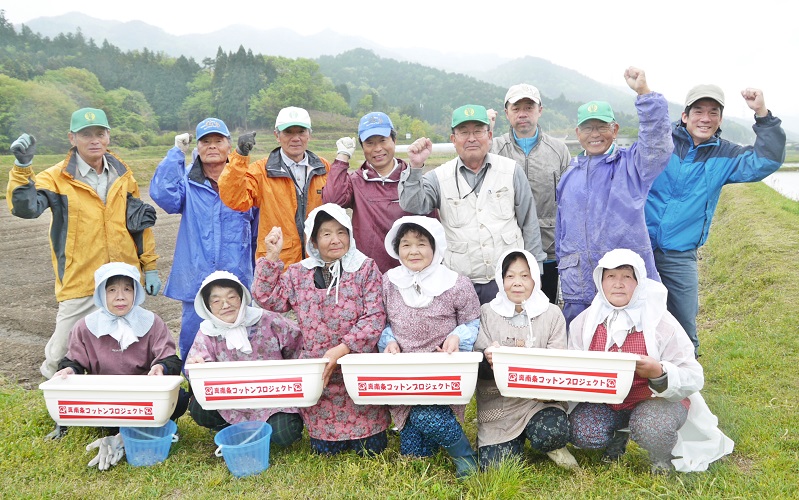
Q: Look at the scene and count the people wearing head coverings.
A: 14